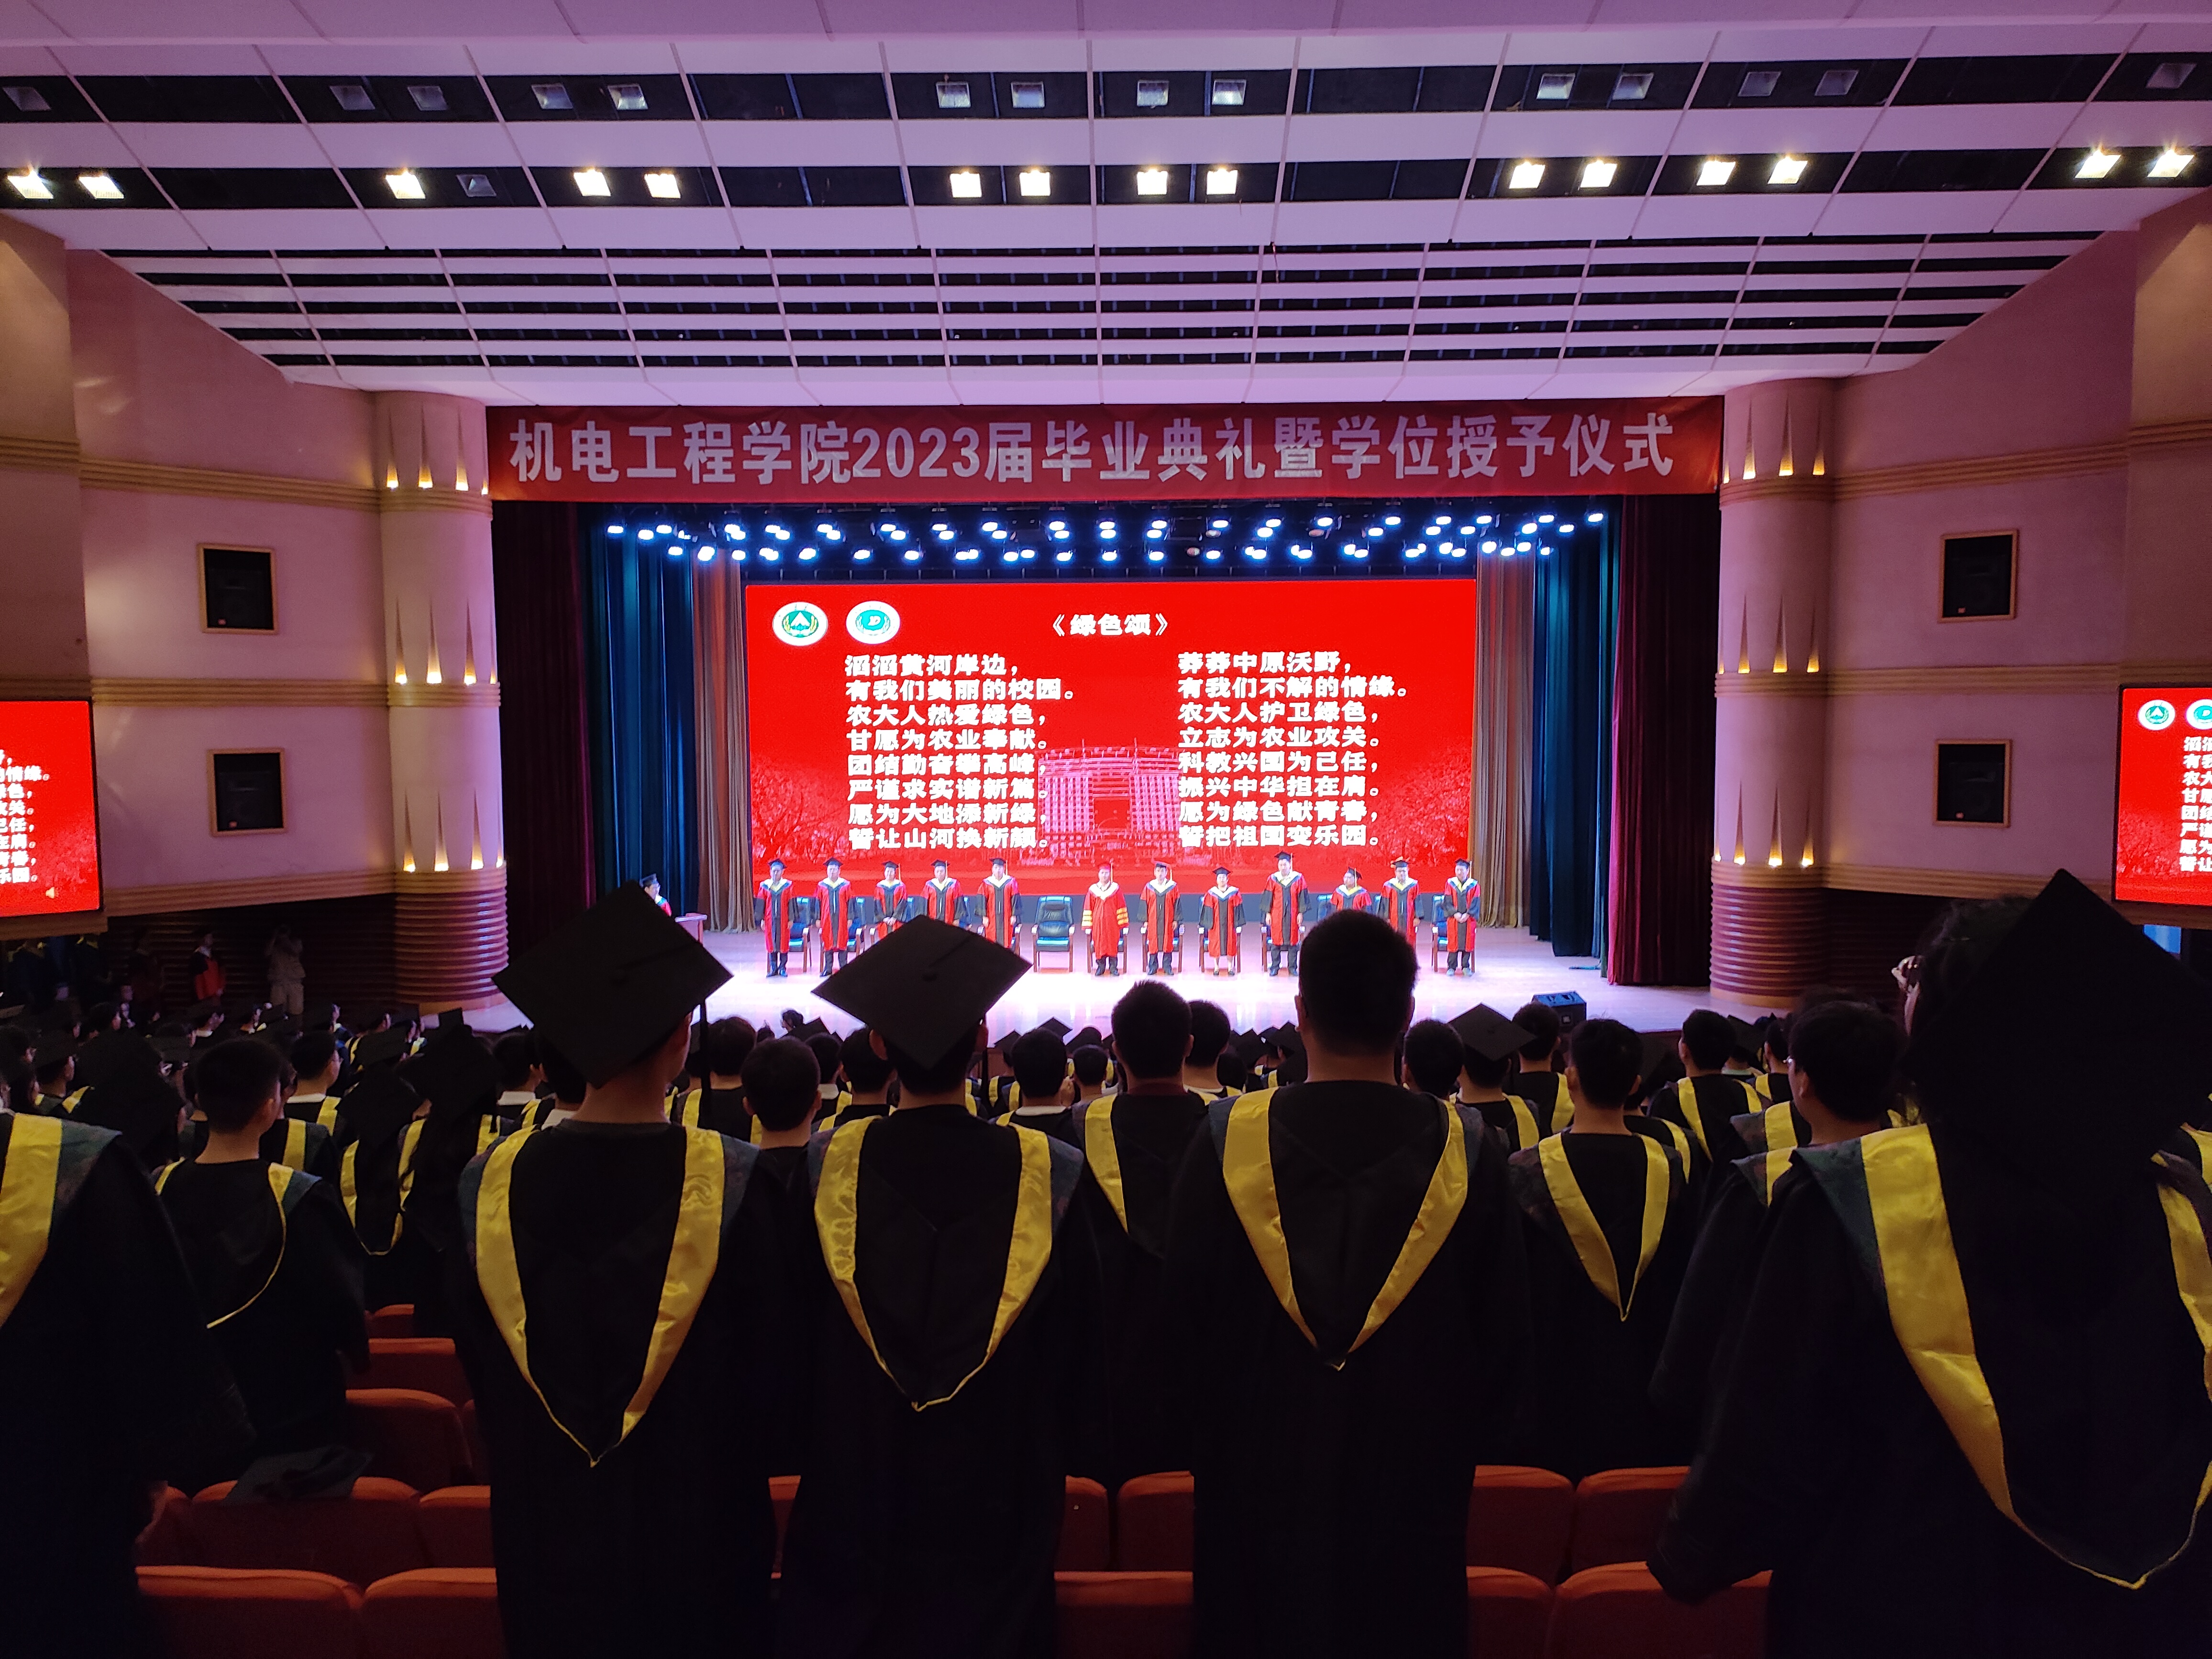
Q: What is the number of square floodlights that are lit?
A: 15